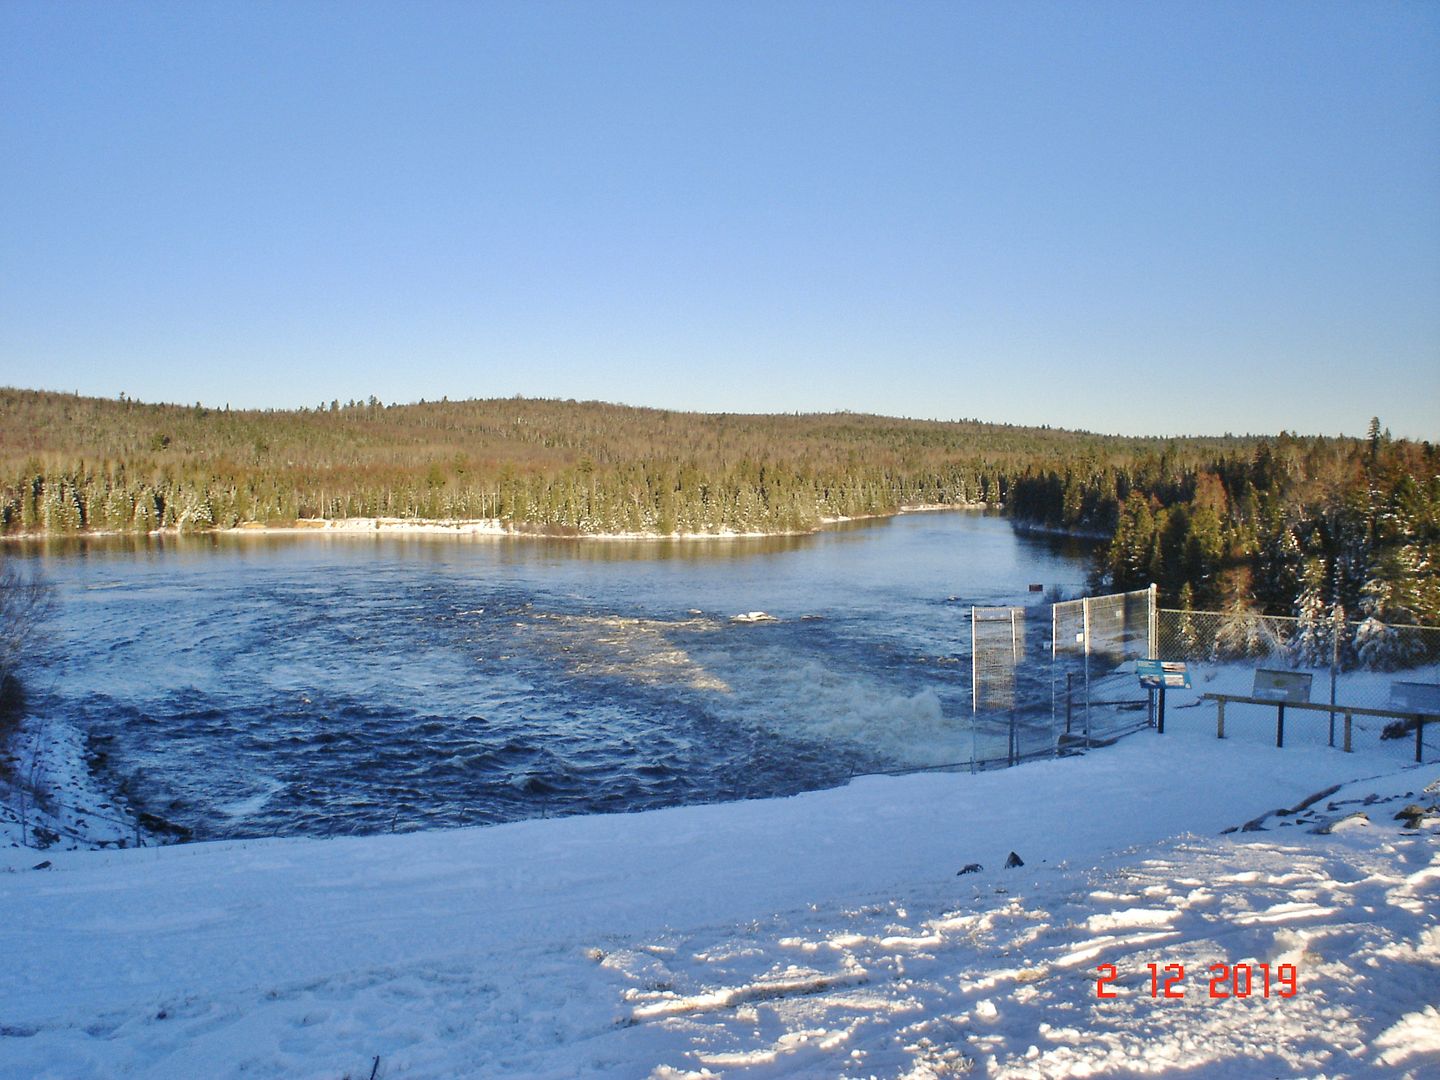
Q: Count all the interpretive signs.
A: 3